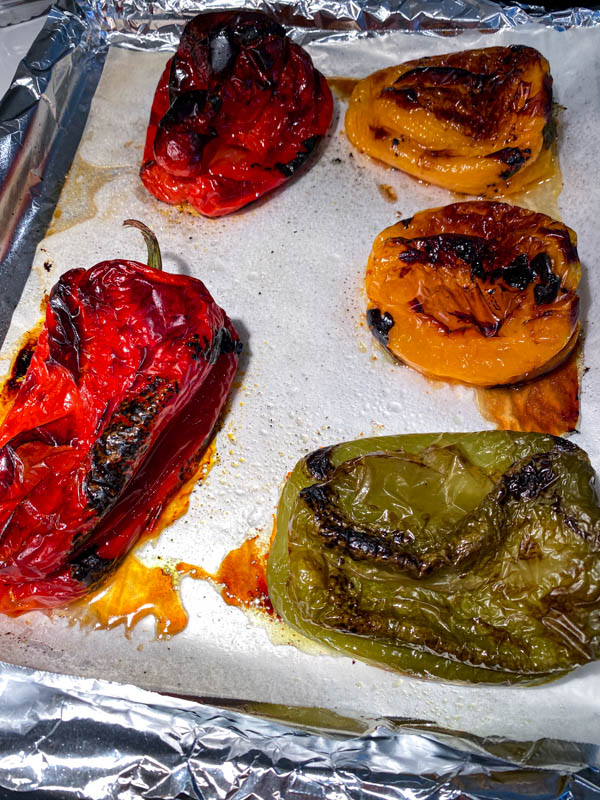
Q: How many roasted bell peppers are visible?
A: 5